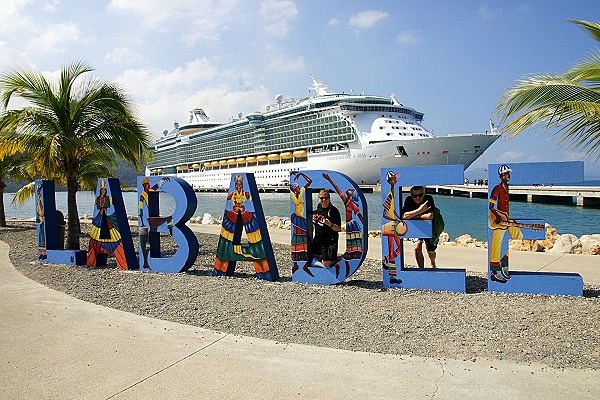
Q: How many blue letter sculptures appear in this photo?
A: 7